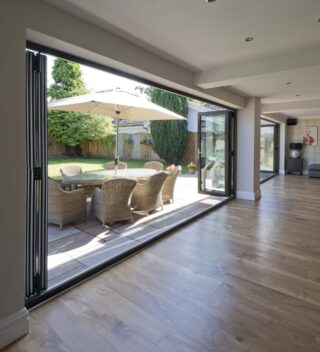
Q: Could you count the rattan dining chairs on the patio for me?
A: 7